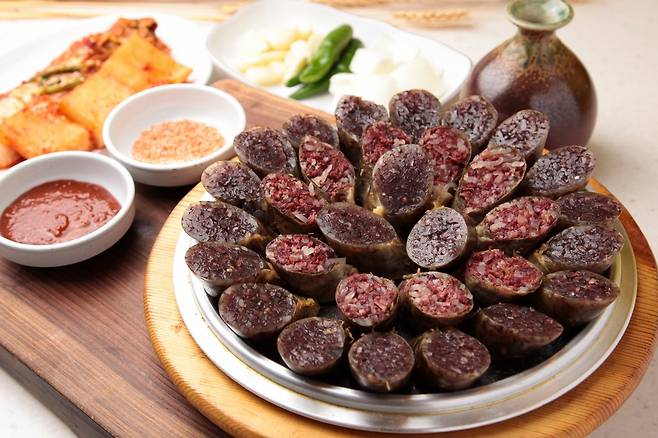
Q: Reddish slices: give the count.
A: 10